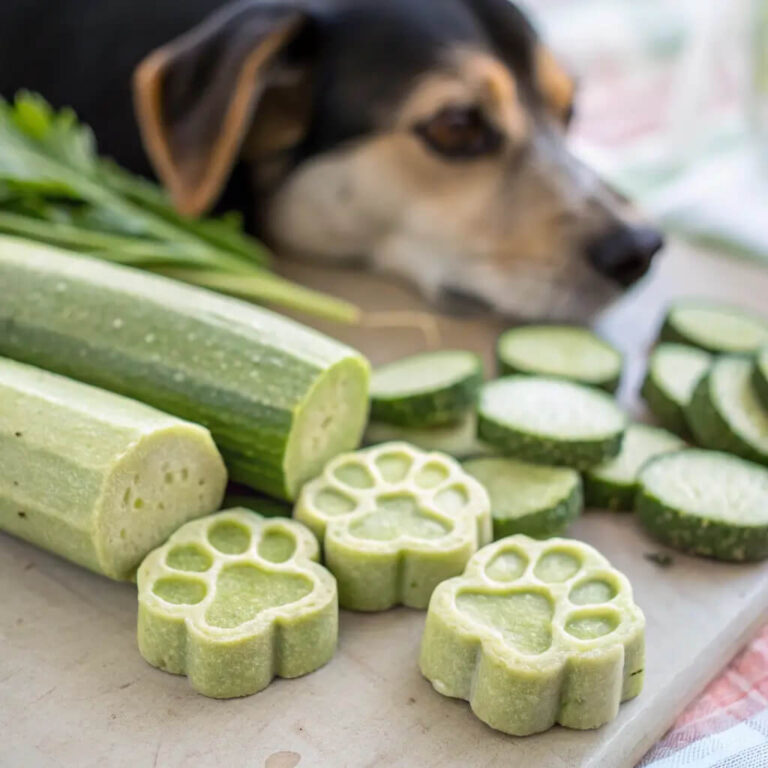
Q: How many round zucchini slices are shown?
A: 11